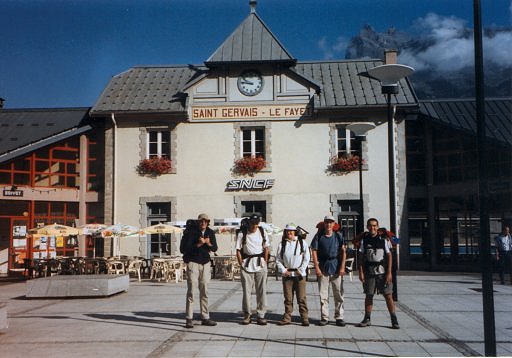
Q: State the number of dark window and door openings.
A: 6